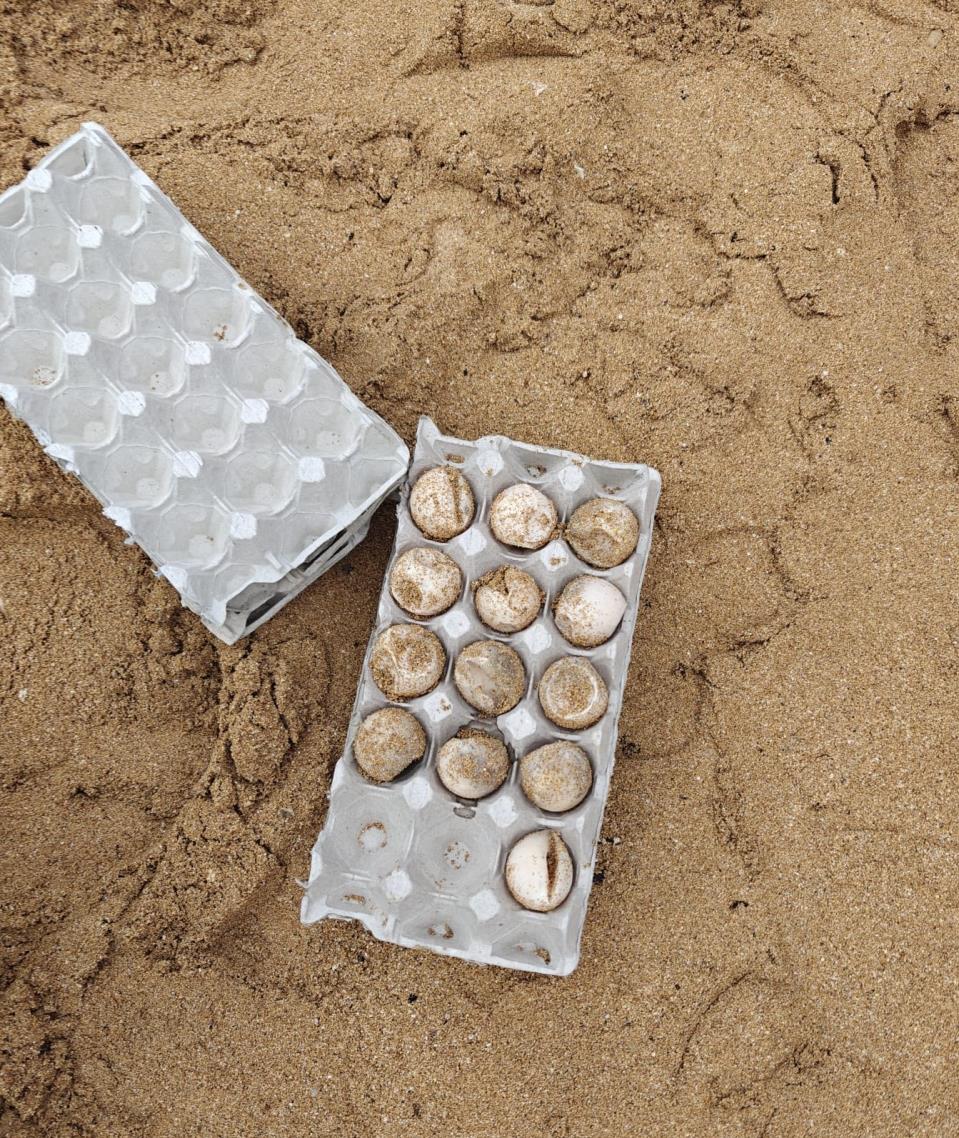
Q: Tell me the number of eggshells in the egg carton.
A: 13